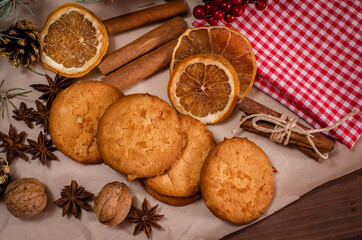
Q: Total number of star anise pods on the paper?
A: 7